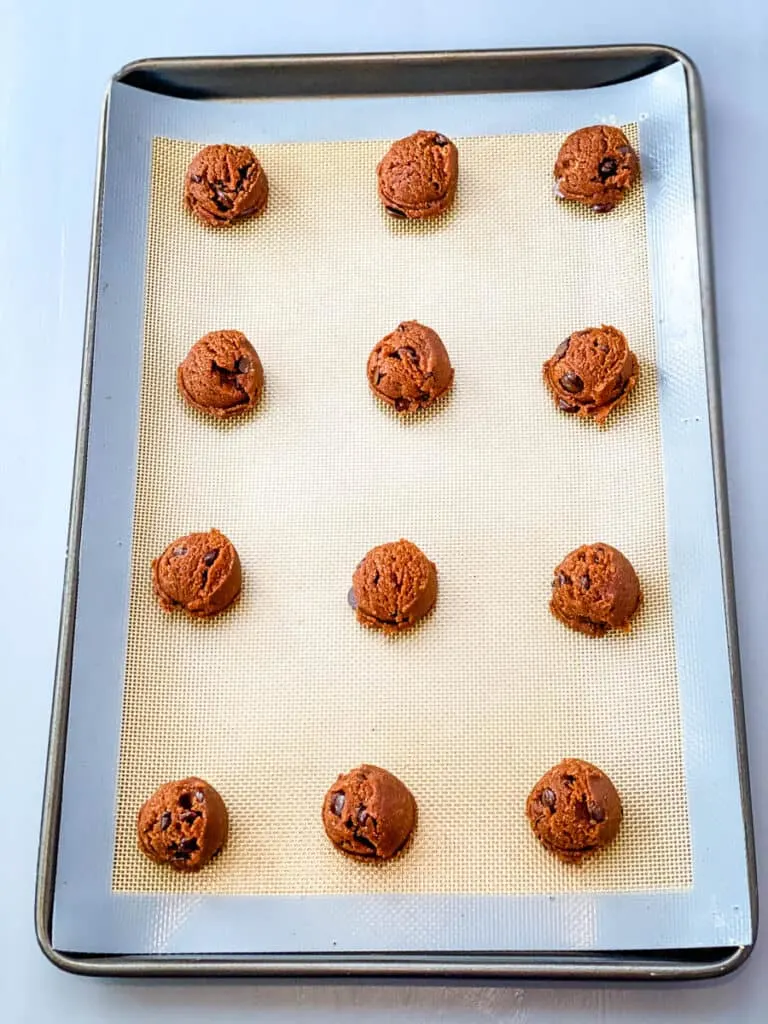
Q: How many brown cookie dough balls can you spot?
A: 12